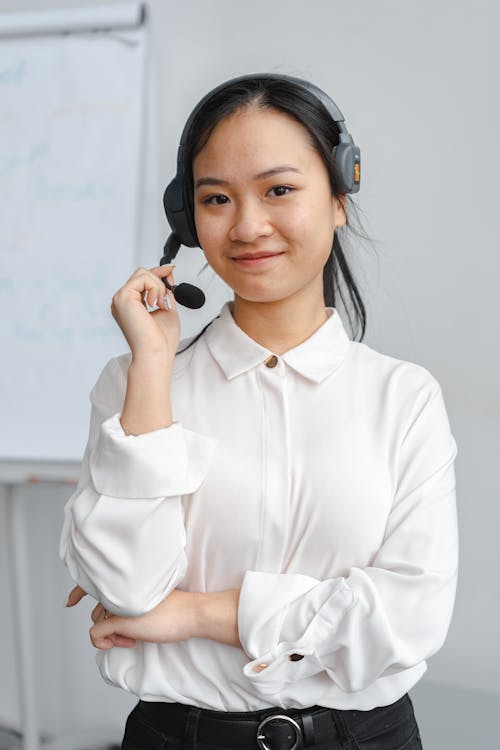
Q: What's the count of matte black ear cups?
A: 2